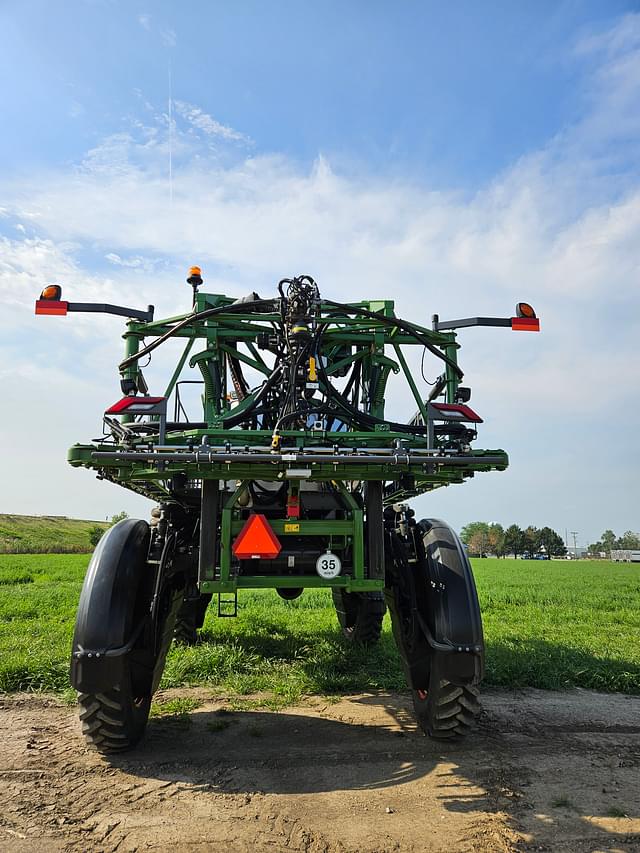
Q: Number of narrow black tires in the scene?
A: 4